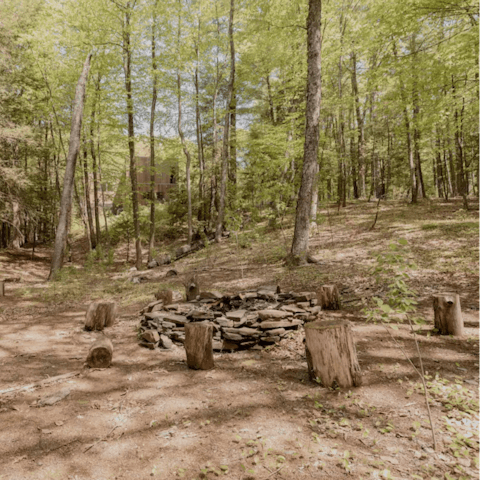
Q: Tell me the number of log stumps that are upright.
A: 7